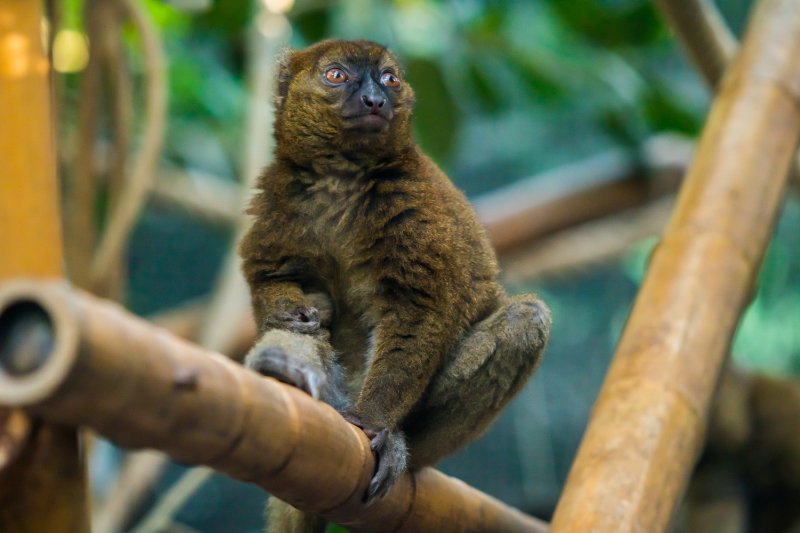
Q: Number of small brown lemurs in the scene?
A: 1